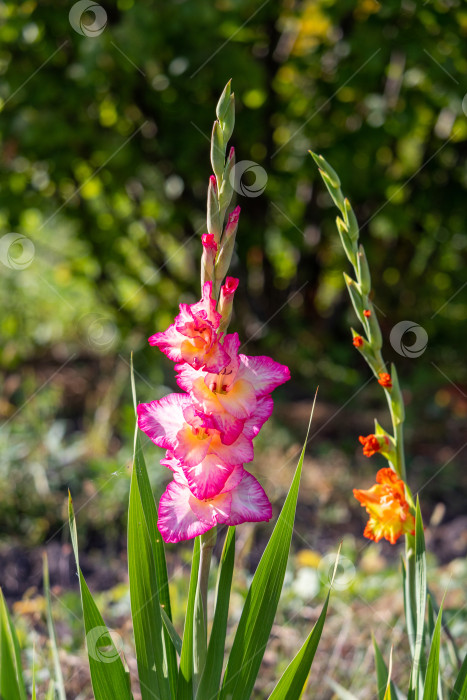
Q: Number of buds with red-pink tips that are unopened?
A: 5